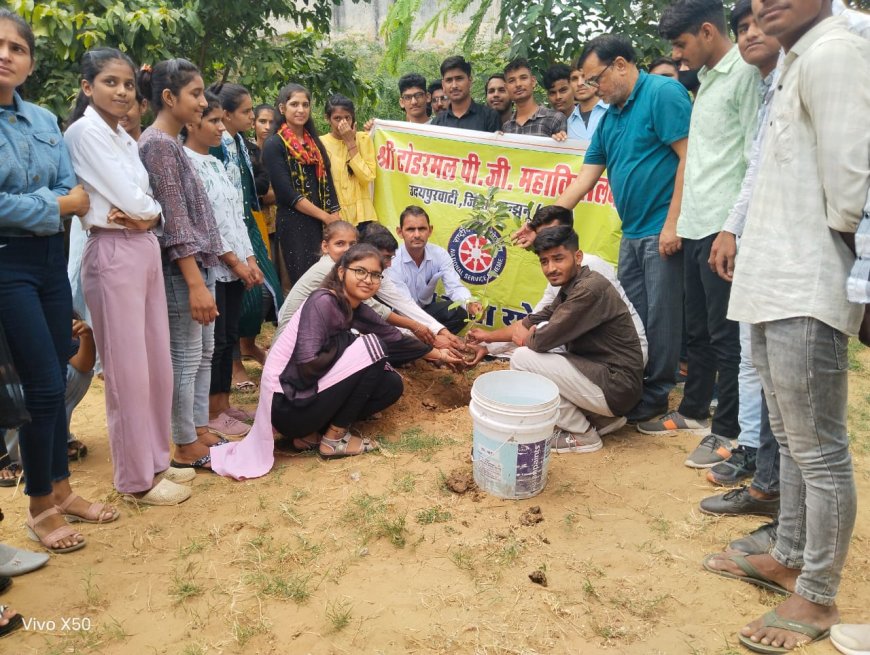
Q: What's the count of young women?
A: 11